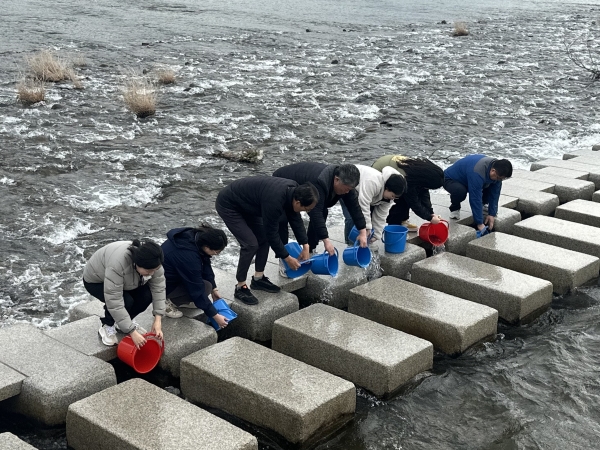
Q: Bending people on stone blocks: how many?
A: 7